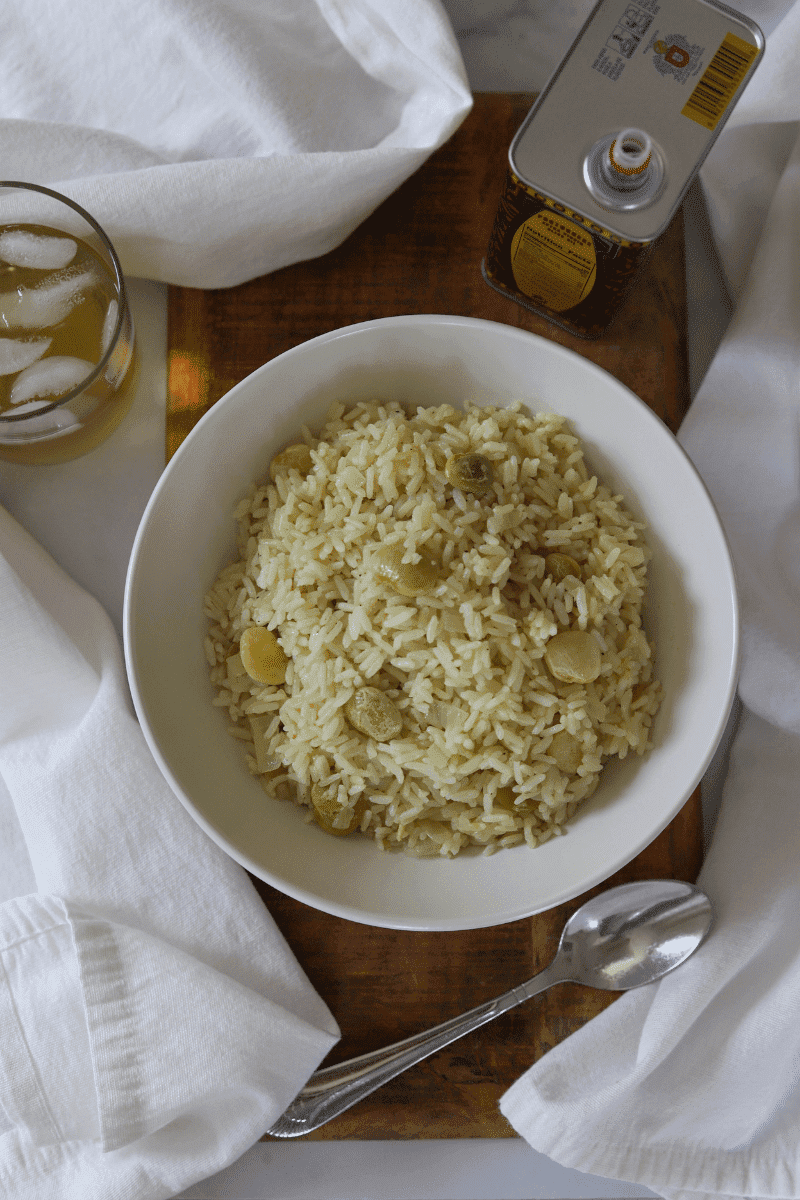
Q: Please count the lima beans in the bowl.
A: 10